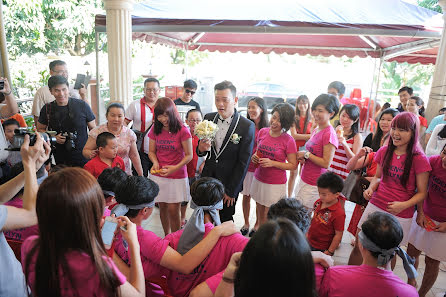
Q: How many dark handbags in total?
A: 1